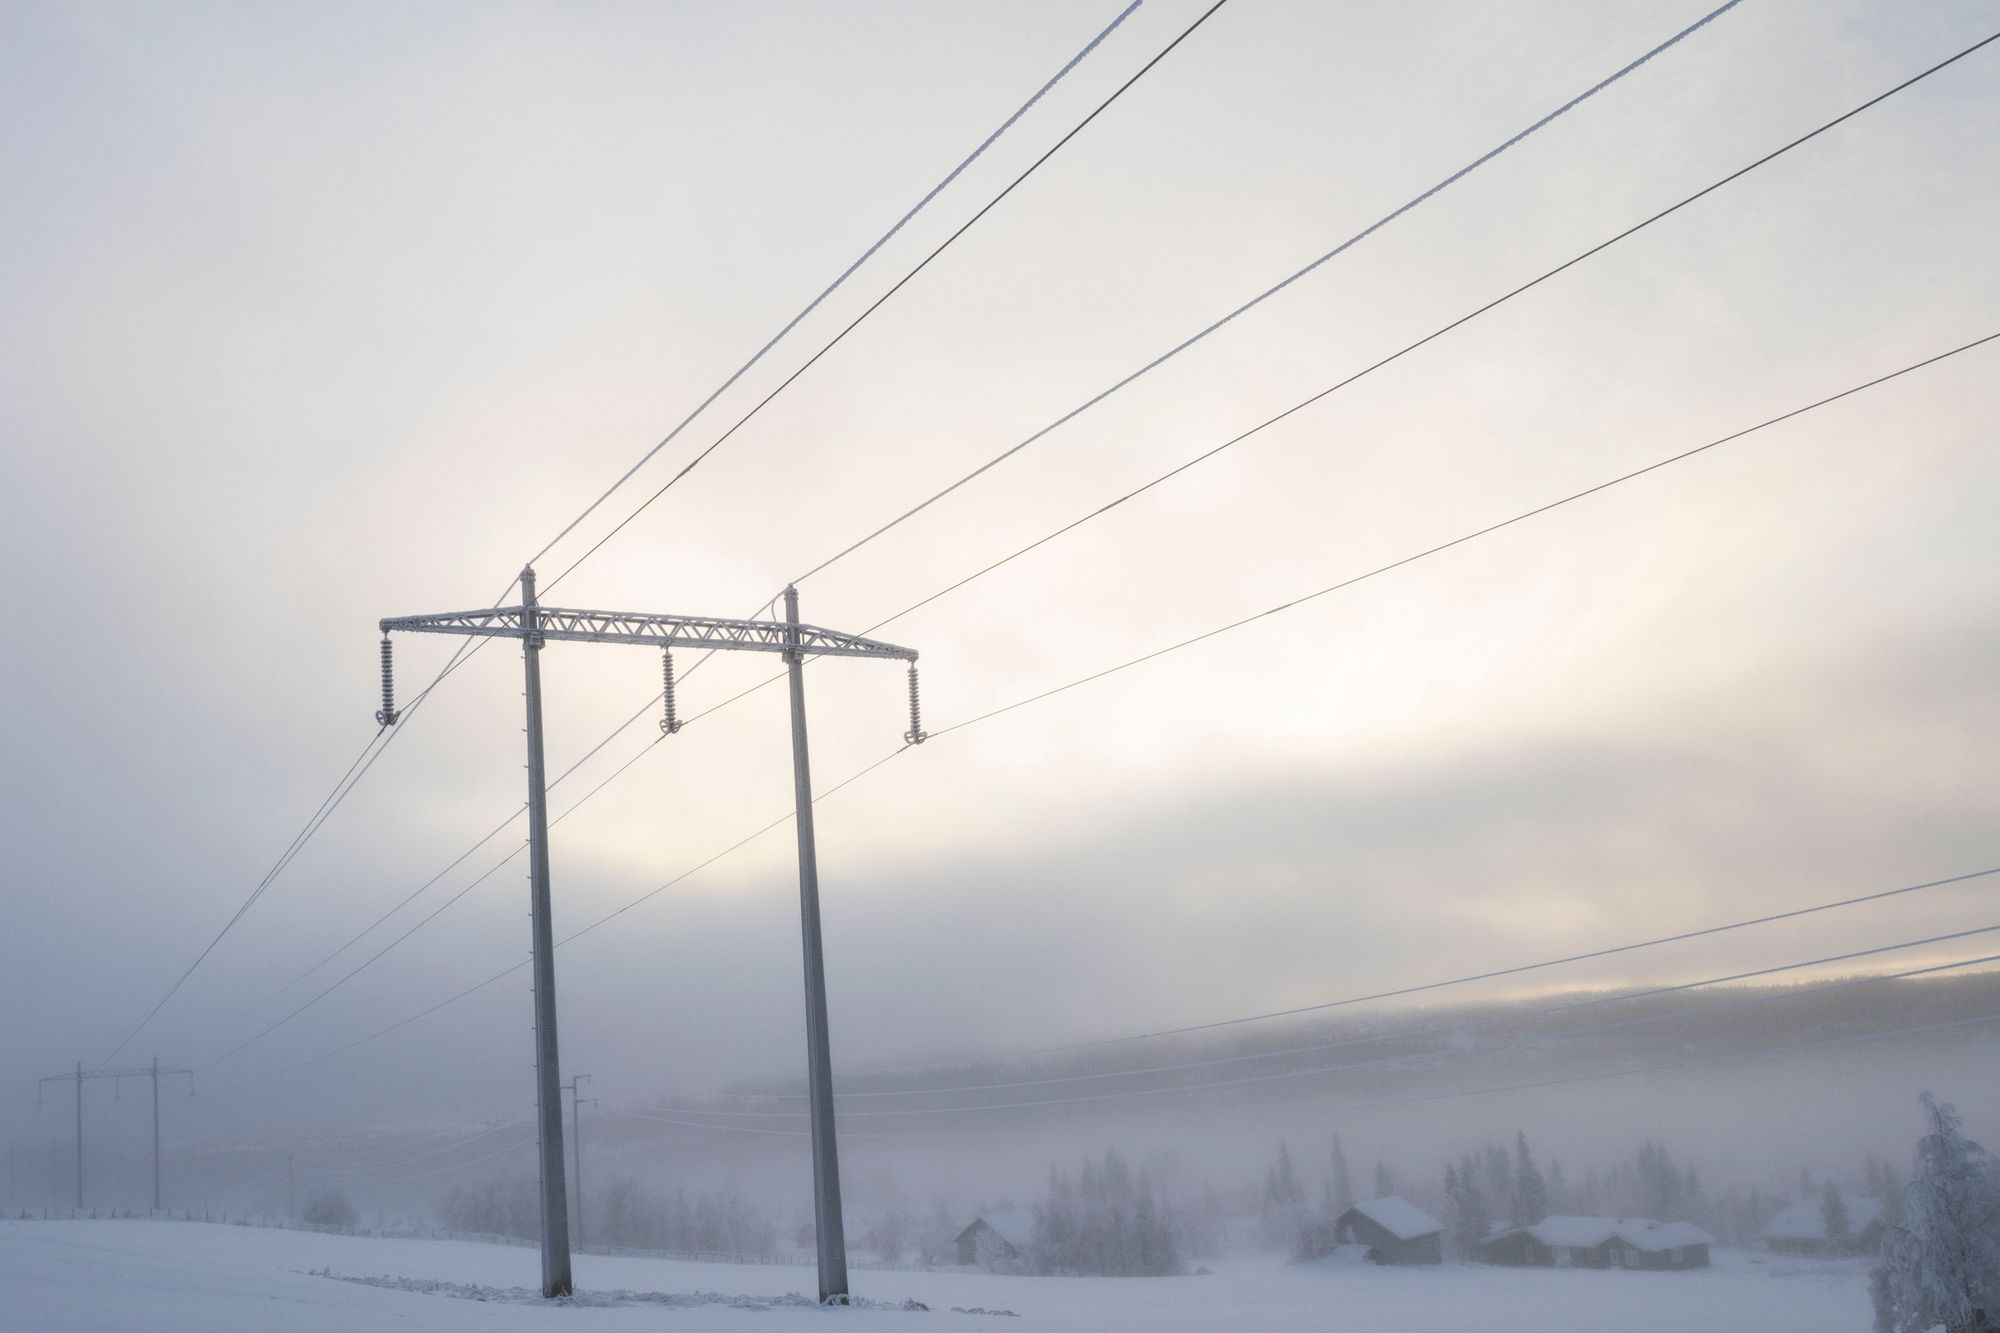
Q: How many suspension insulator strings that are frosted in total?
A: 3